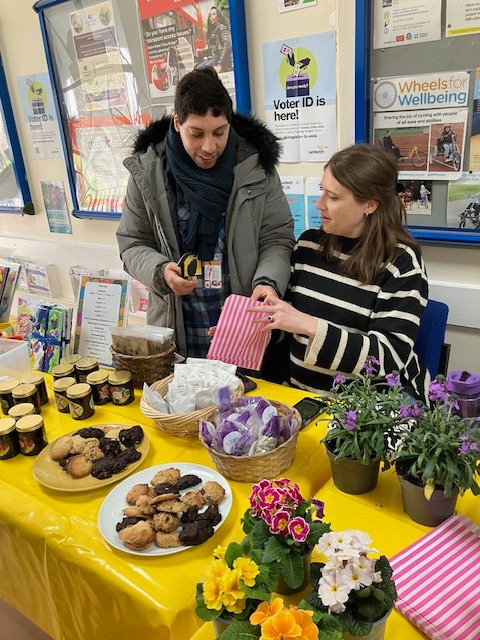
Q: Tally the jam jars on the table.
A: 13